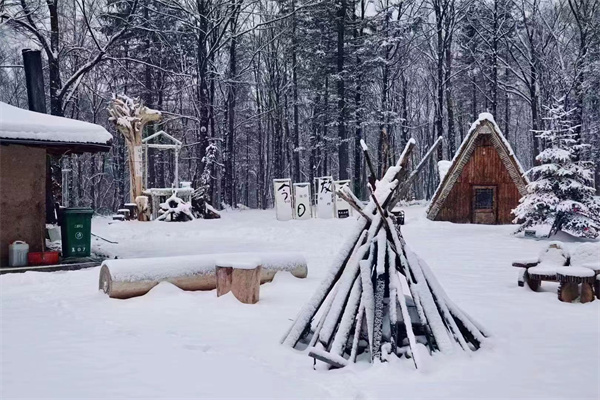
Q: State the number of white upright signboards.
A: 4